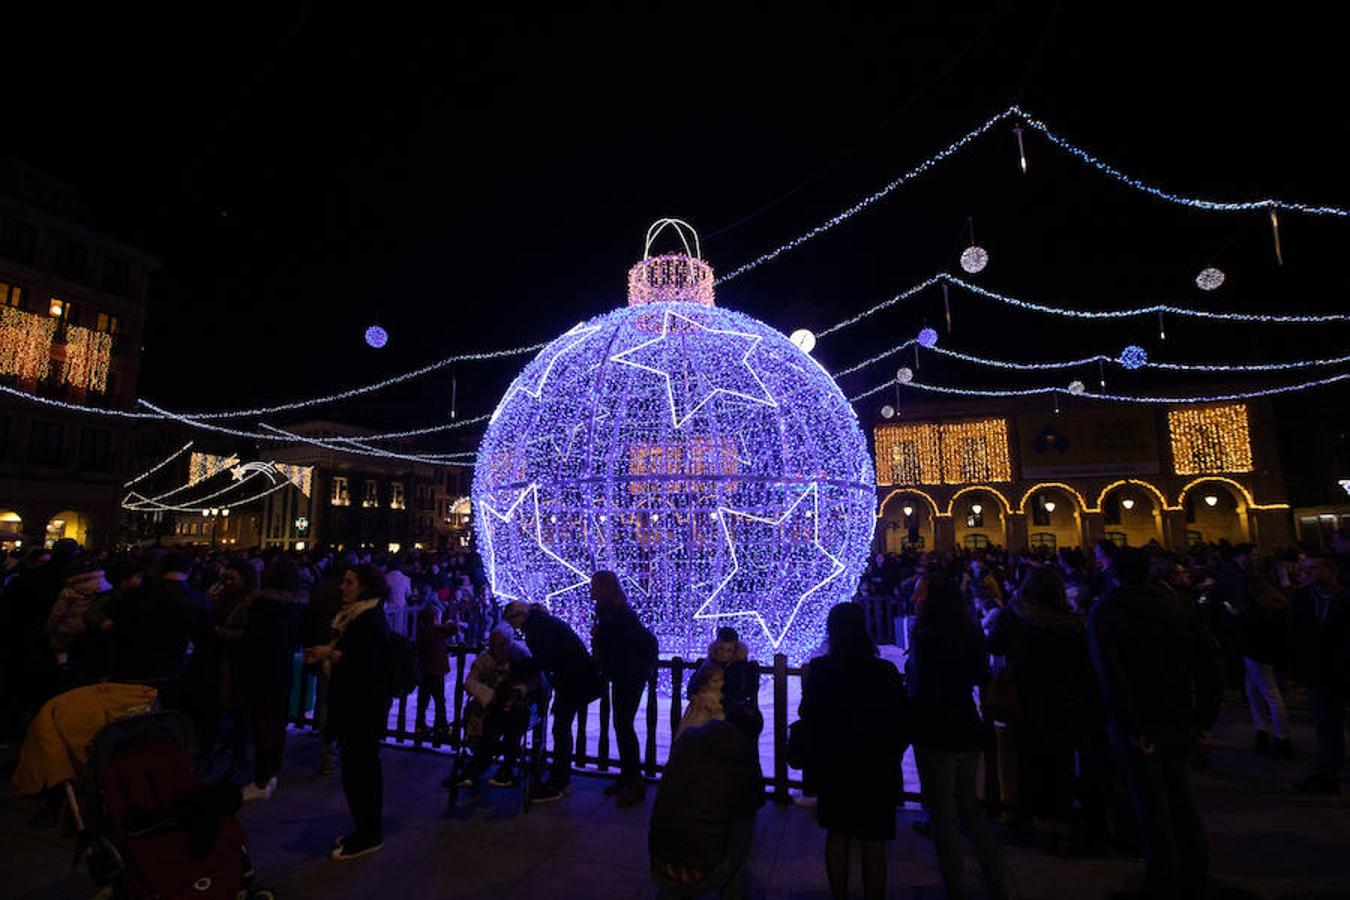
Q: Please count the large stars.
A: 4